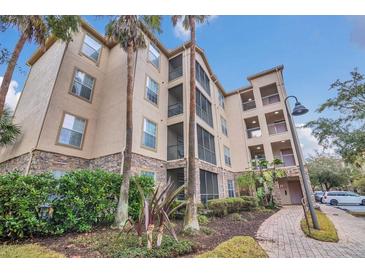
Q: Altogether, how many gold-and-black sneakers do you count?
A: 0